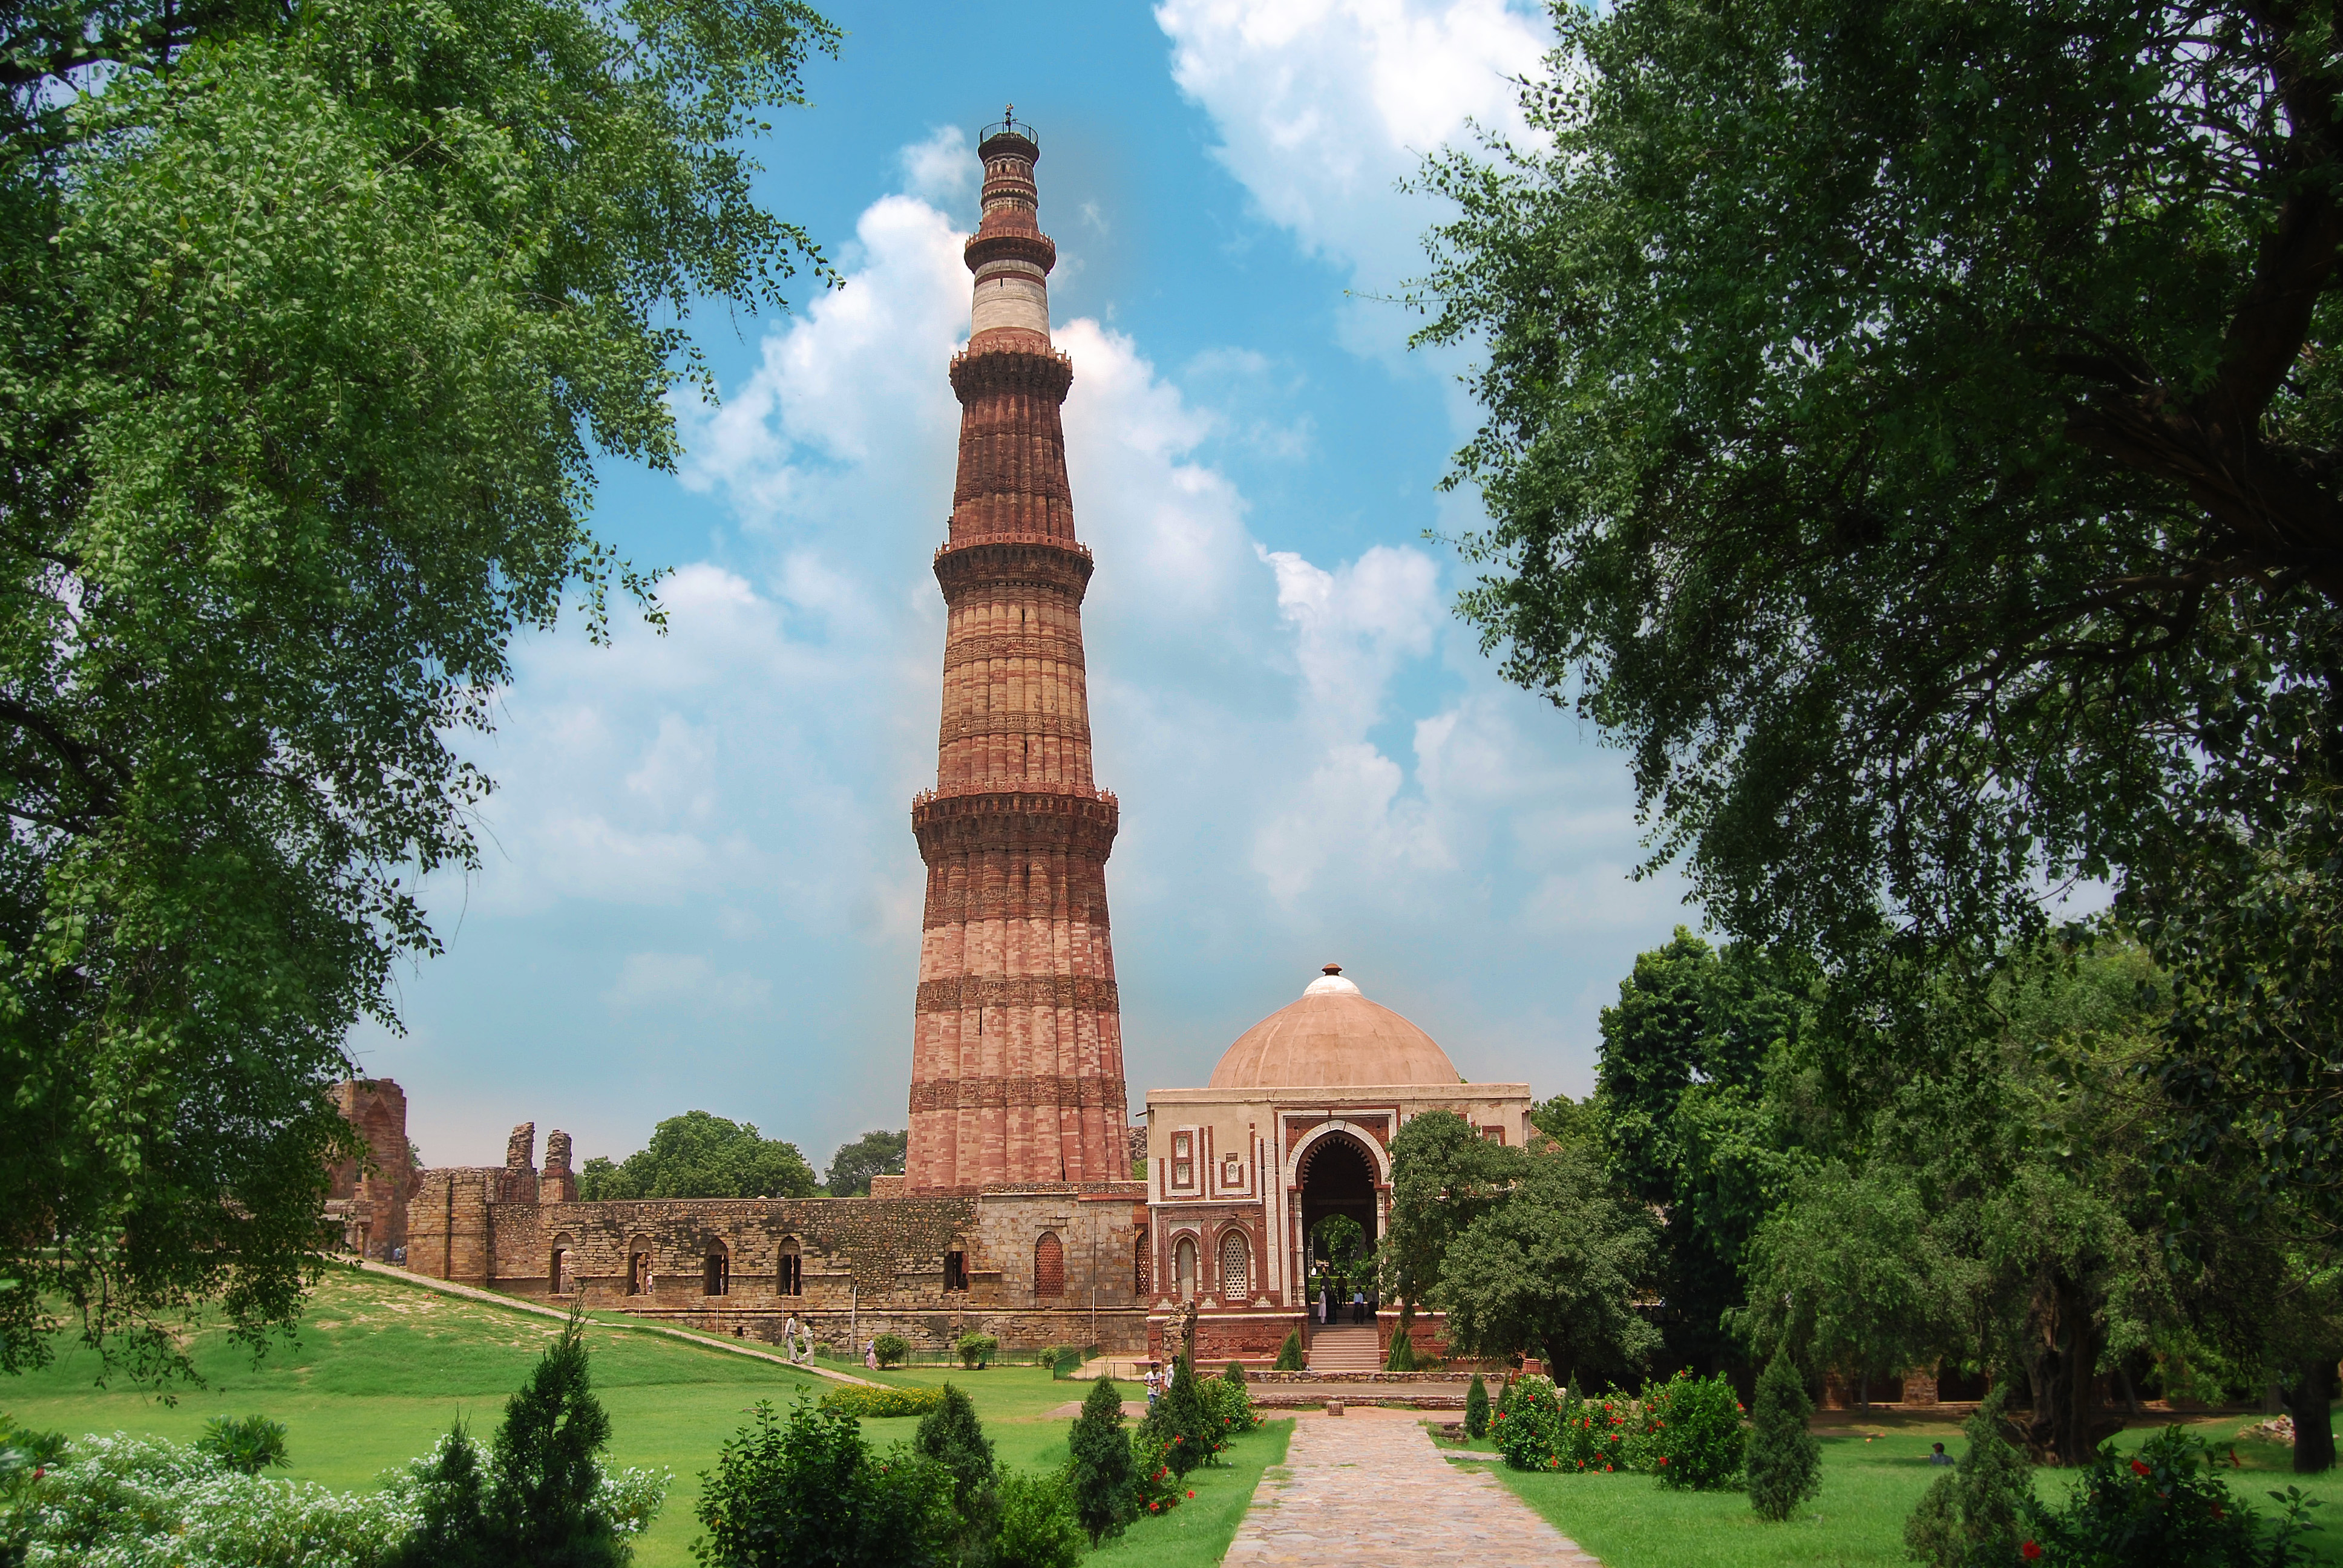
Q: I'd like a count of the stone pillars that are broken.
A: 2